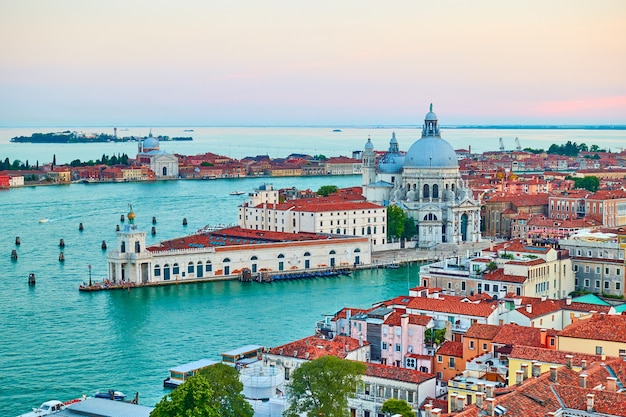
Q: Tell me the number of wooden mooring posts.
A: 12